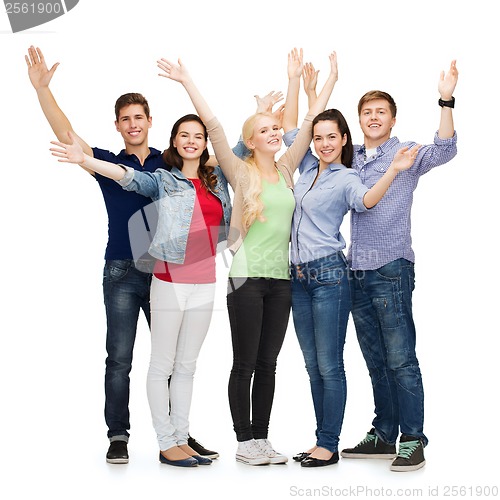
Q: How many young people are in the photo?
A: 5